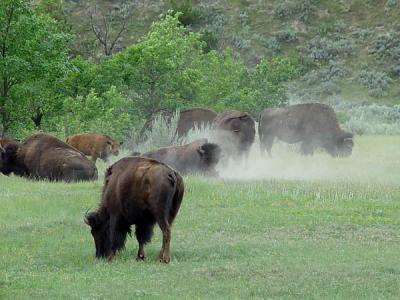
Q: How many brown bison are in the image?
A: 7